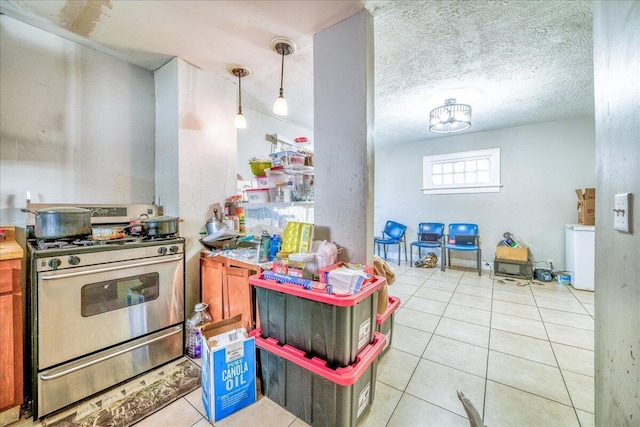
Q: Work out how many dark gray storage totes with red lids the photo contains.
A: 3